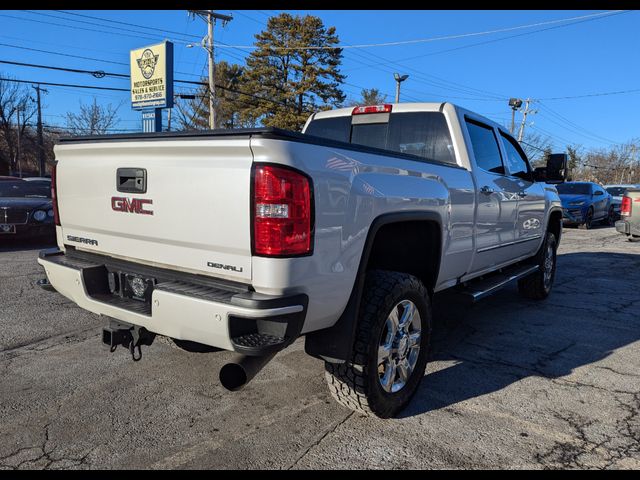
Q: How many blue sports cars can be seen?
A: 1